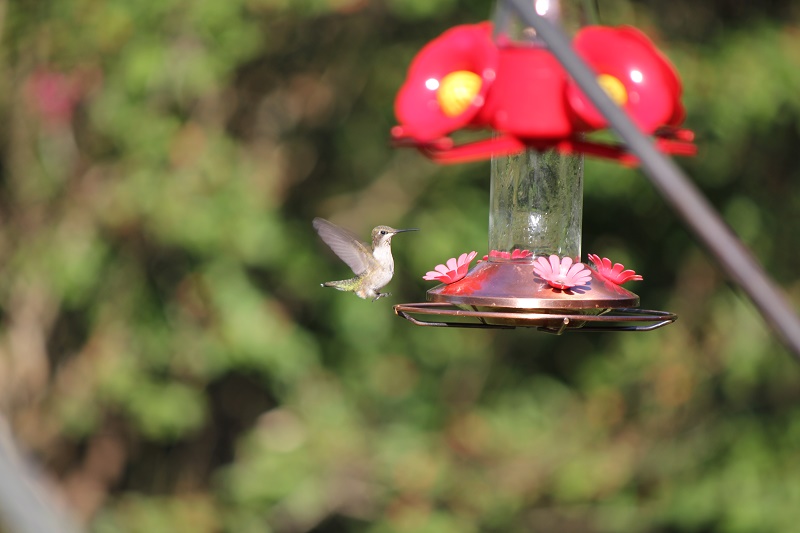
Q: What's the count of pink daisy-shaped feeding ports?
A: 4